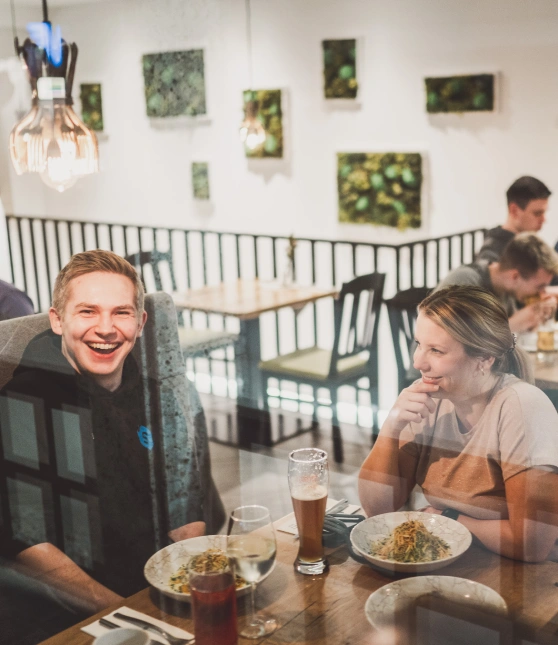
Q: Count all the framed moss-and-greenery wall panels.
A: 7